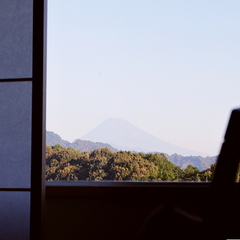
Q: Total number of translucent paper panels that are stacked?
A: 3